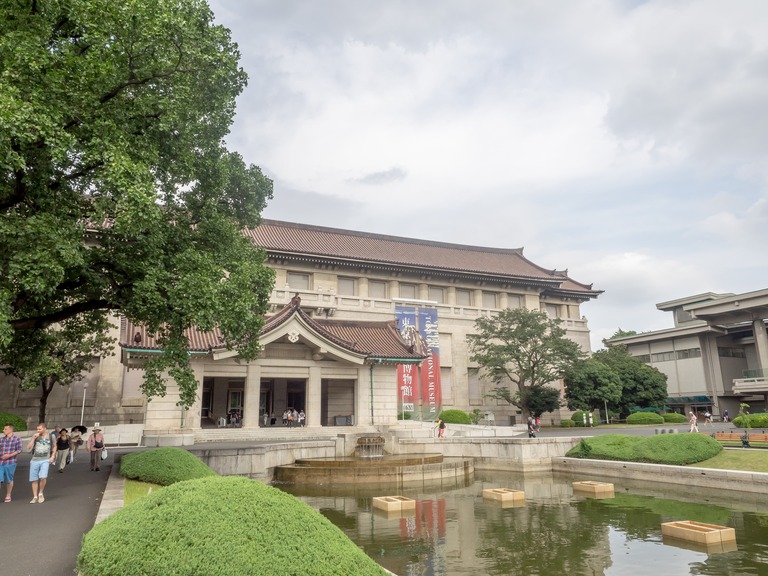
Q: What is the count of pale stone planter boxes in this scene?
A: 4